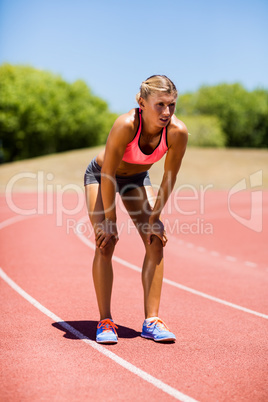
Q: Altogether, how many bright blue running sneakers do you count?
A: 2